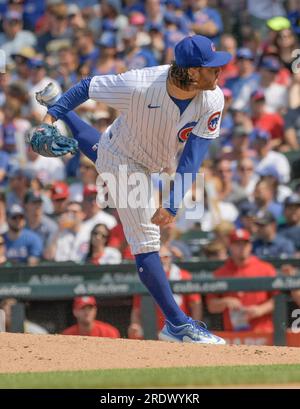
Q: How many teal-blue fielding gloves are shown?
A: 1